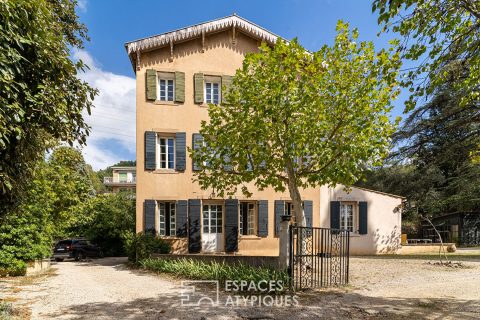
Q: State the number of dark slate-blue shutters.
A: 12